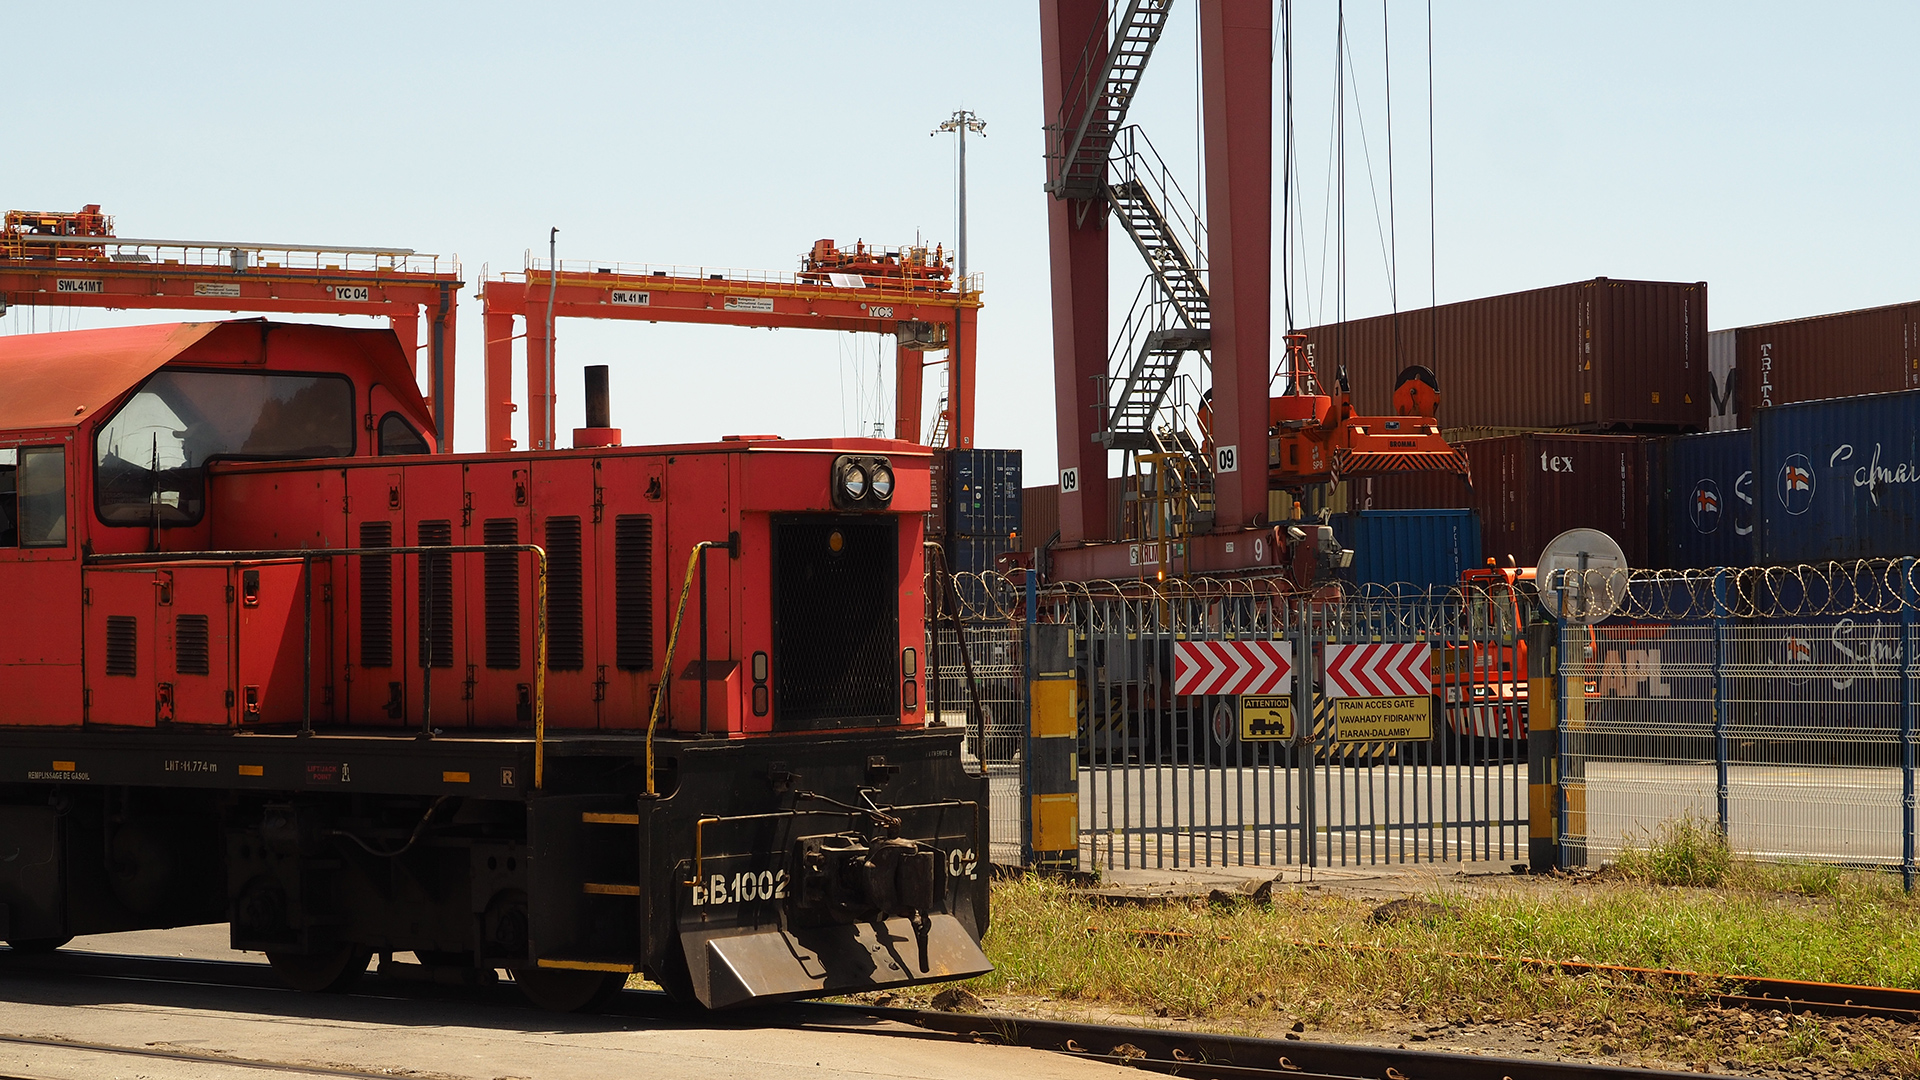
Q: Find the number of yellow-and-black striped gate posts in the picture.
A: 2